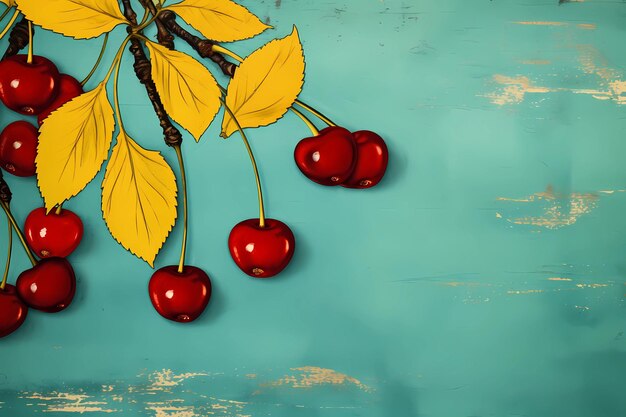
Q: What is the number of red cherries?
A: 10